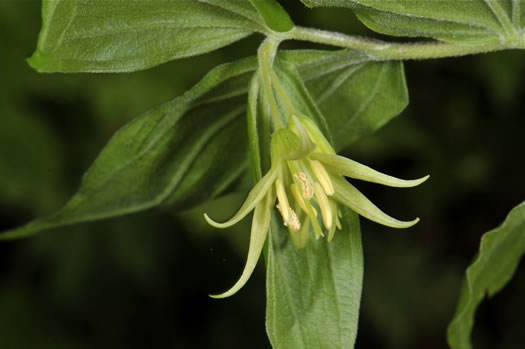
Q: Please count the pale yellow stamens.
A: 6